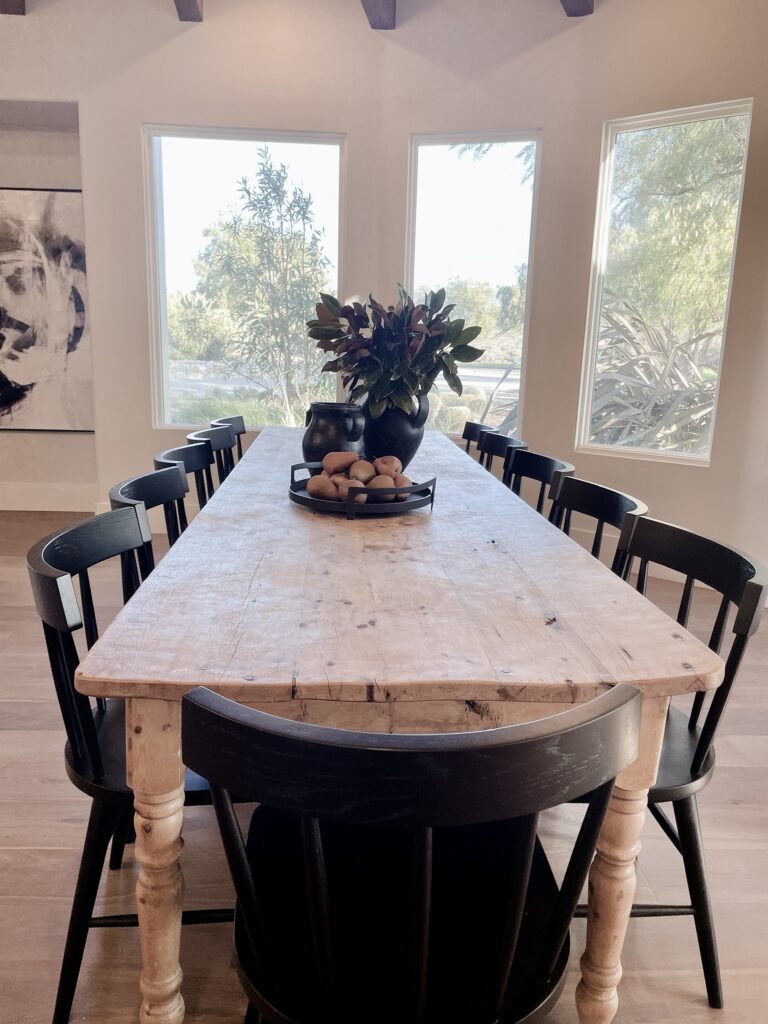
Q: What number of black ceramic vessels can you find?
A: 2